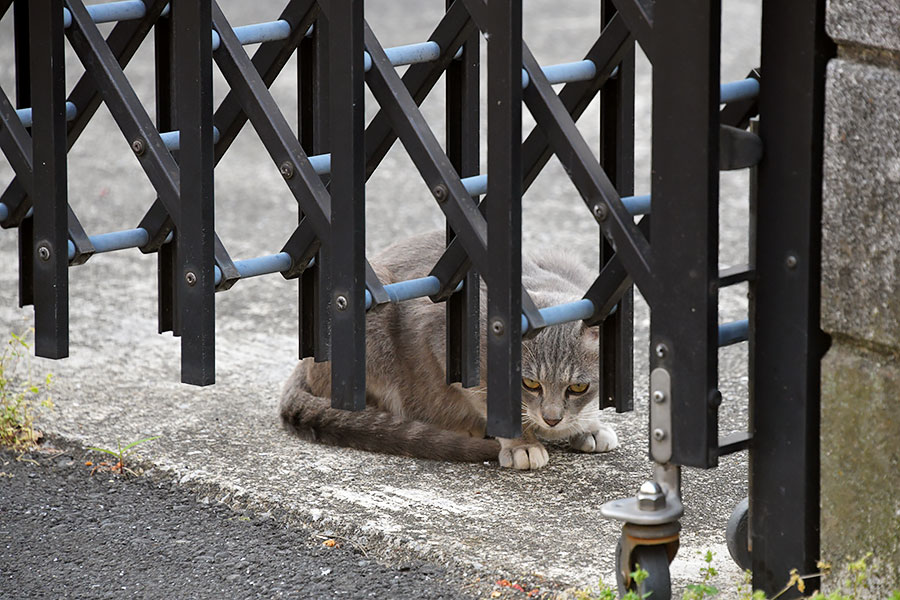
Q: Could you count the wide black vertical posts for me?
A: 2